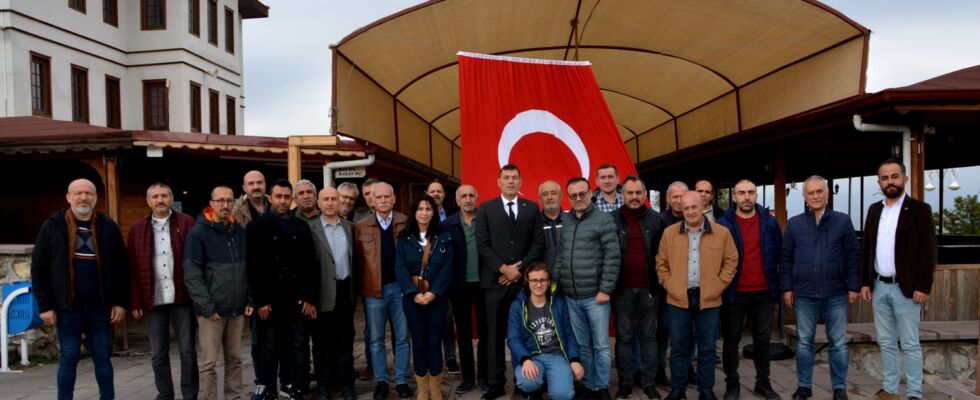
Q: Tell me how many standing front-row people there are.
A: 15